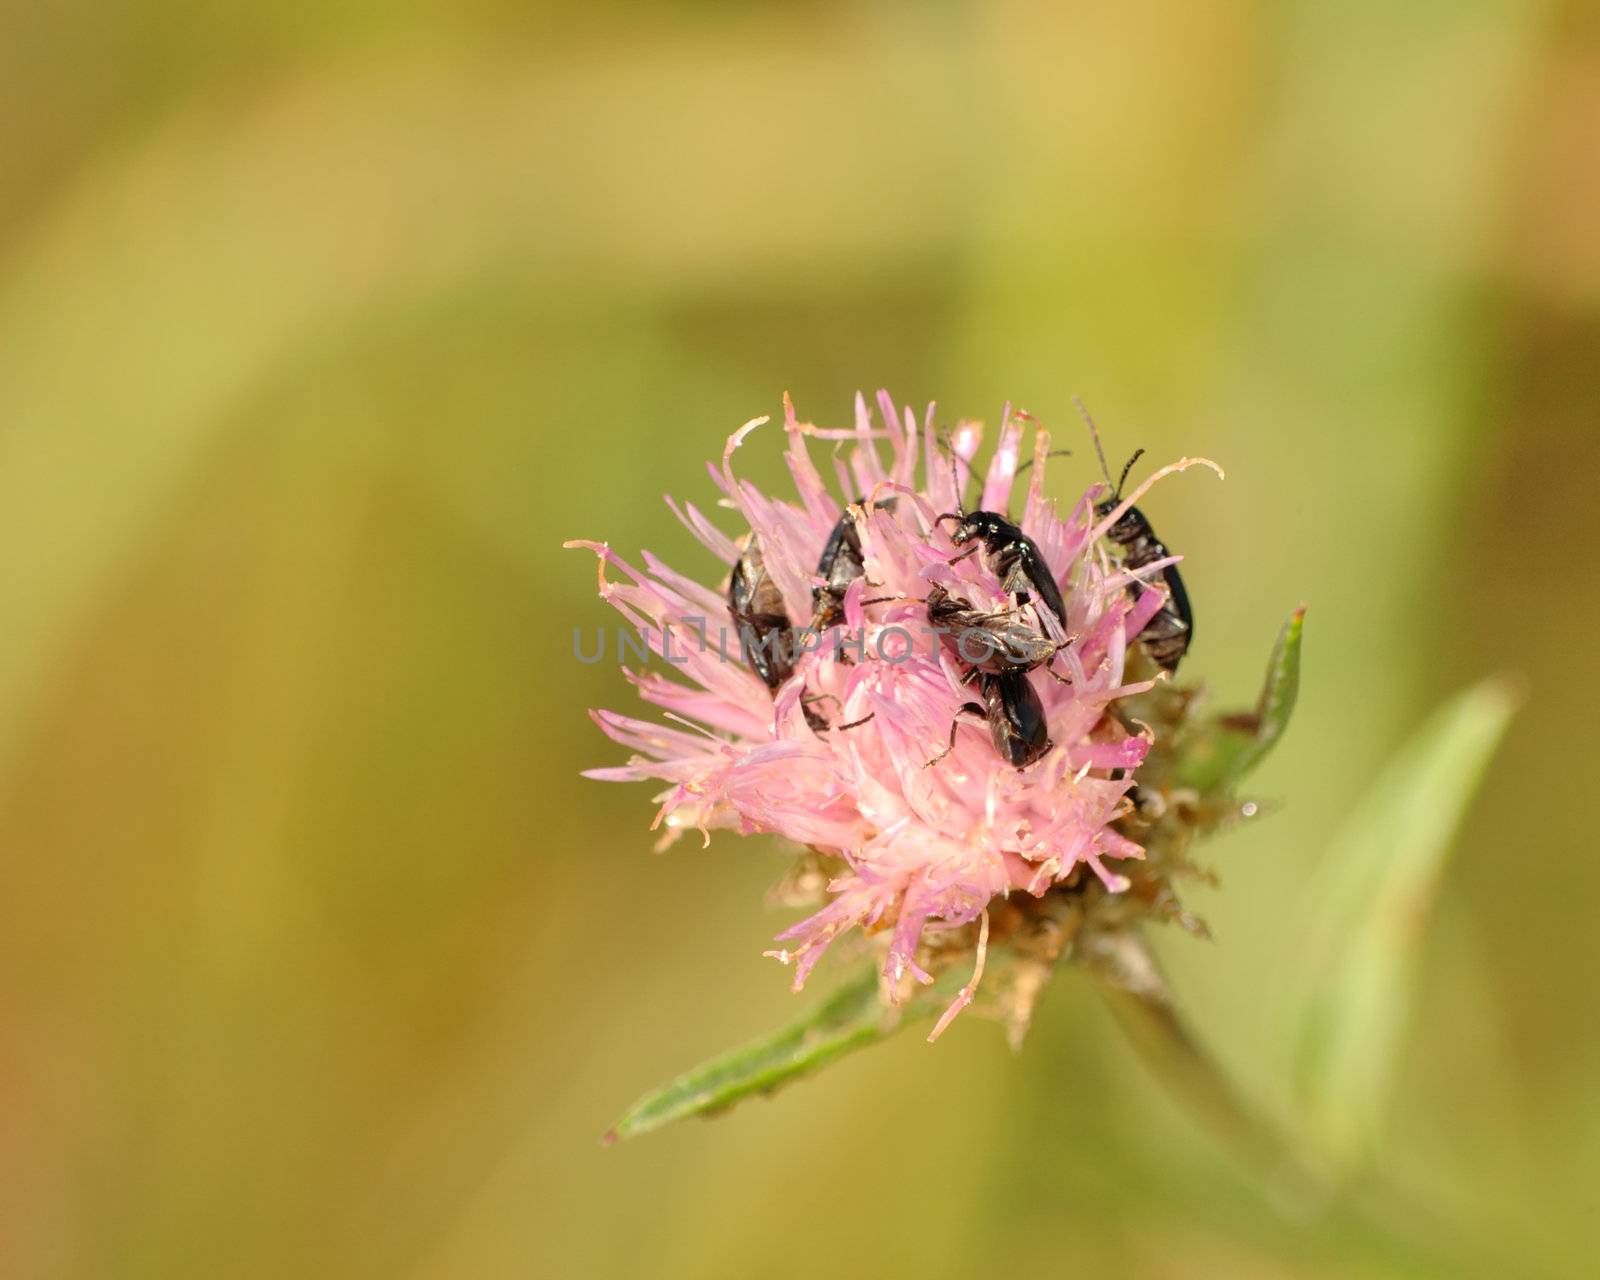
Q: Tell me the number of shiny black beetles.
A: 6